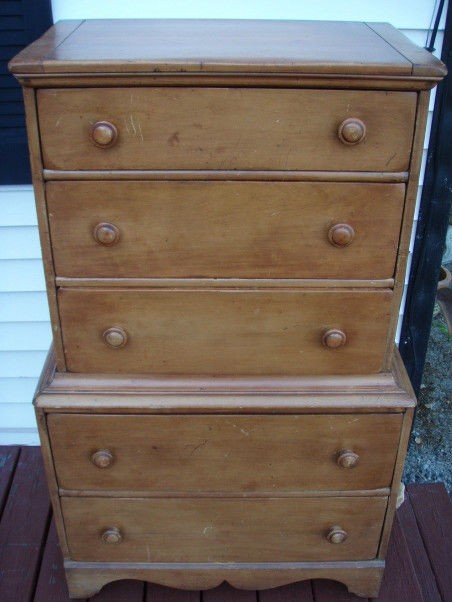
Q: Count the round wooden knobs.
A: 10